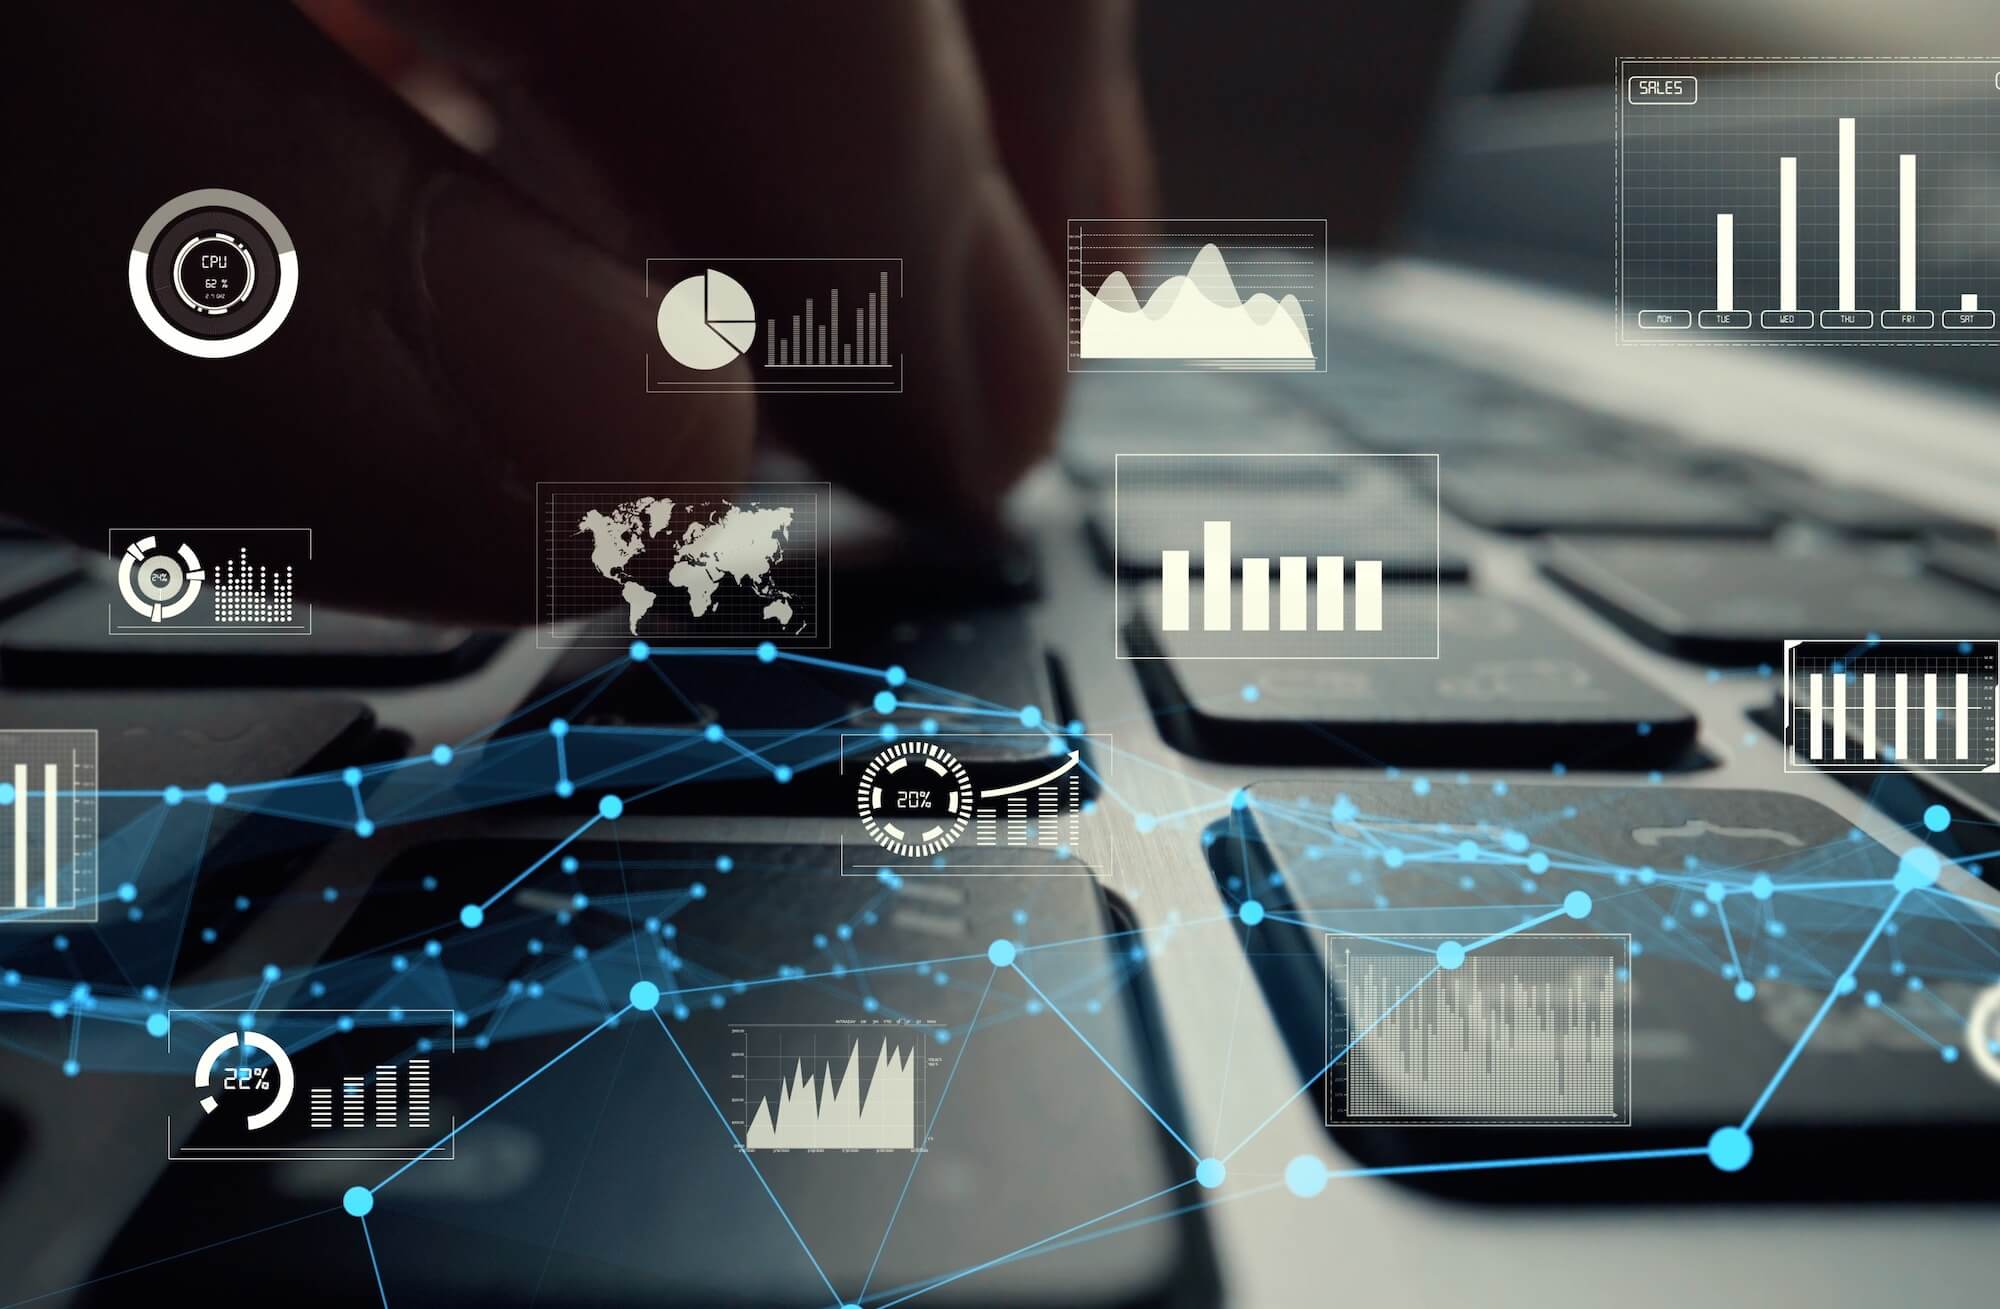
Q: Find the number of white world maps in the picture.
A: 1